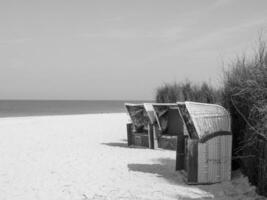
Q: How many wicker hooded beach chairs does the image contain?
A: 3